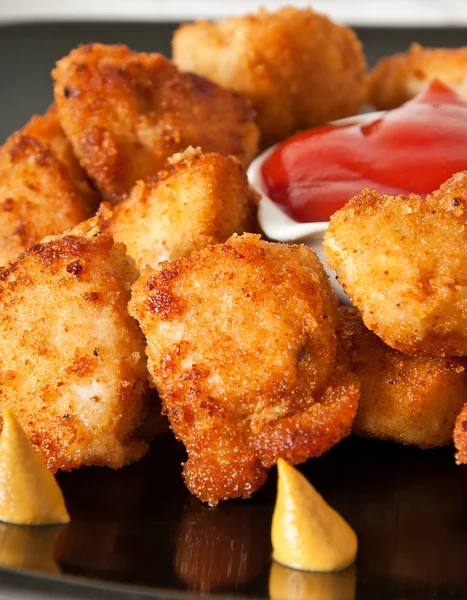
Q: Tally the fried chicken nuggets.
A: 10